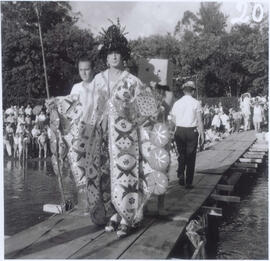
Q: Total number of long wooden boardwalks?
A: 1